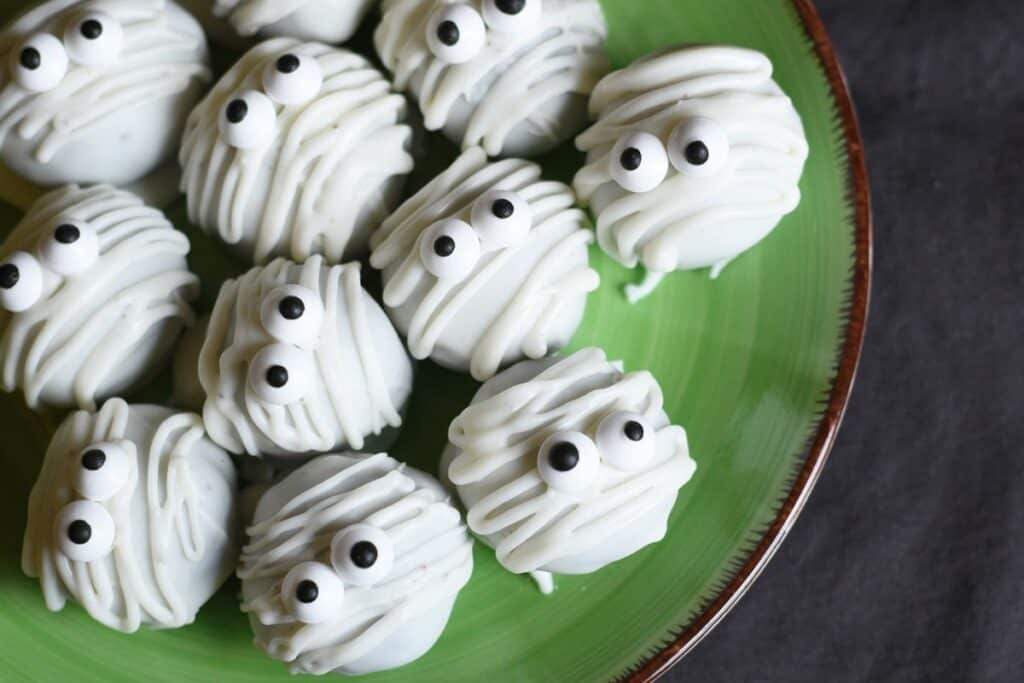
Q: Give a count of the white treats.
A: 11